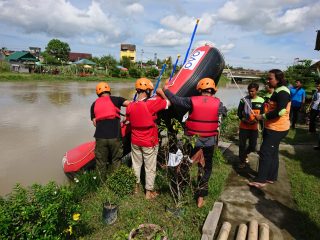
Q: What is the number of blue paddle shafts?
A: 3